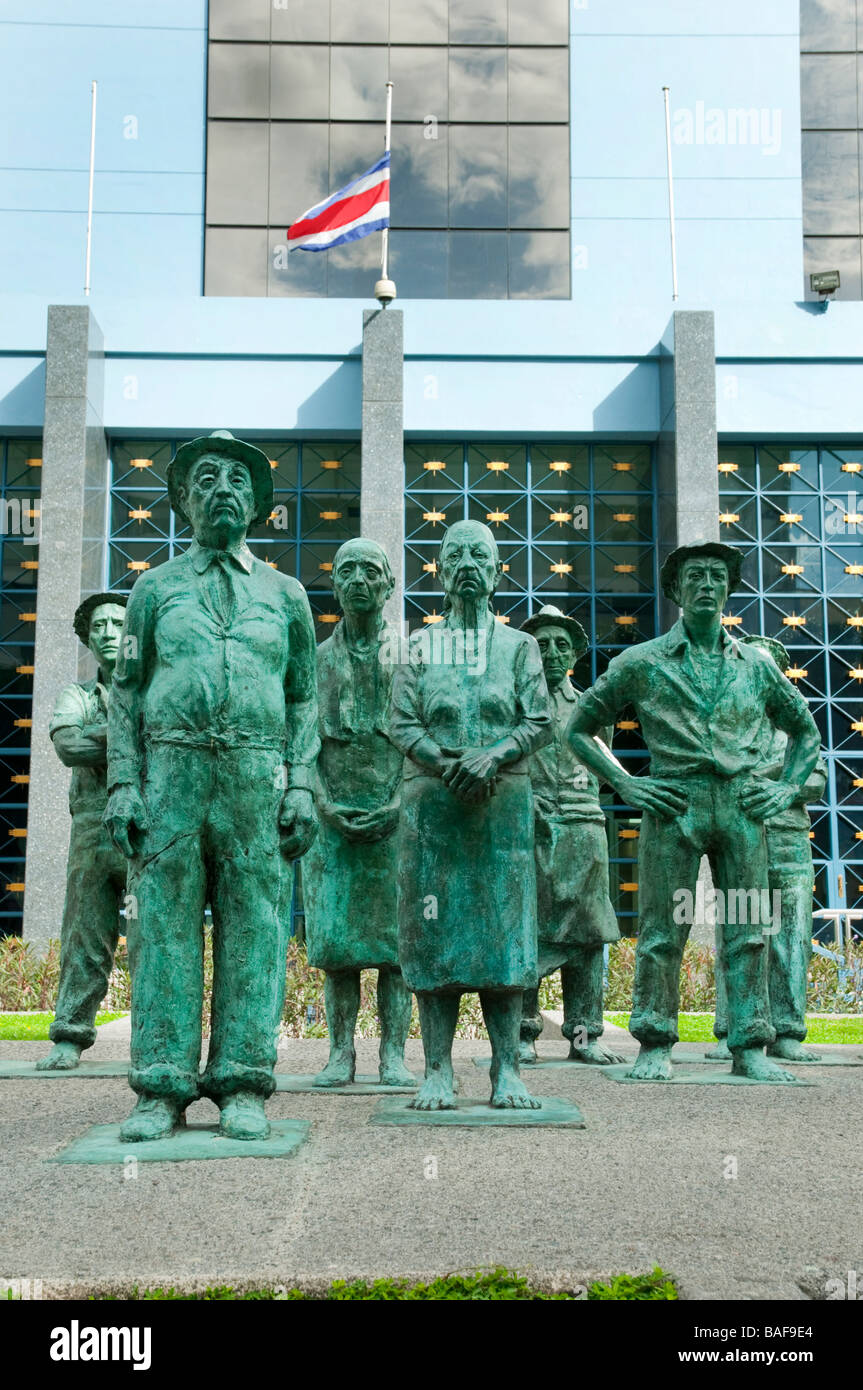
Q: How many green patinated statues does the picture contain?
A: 7